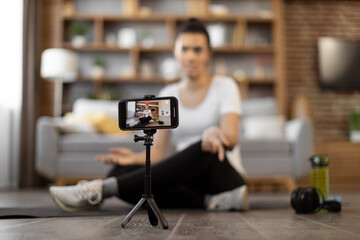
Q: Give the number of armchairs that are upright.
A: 0